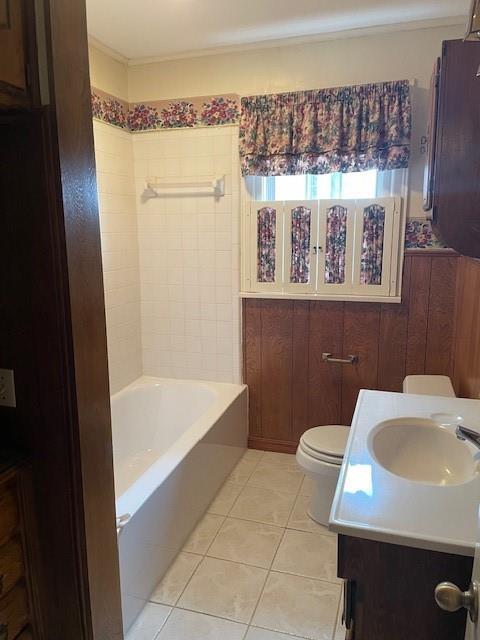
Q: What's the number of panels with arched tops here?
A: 4